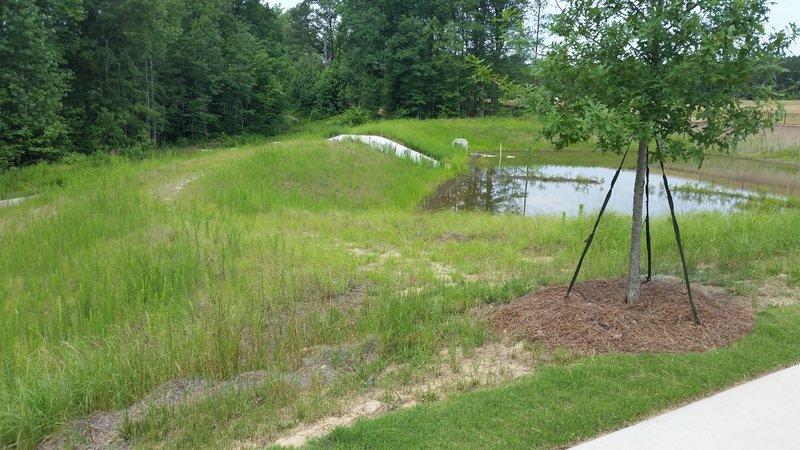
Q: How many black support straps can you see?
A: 3